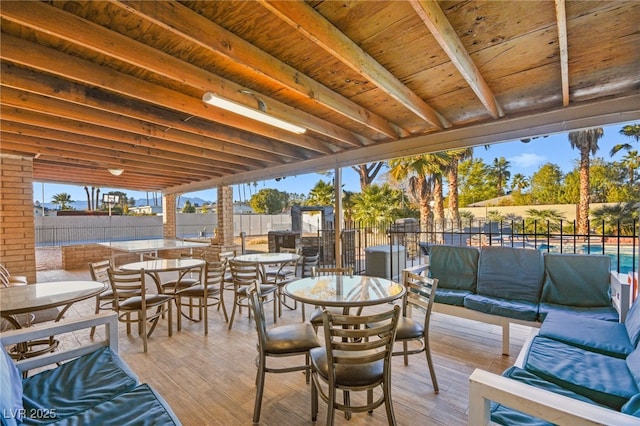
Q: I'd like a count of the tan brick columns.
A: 3